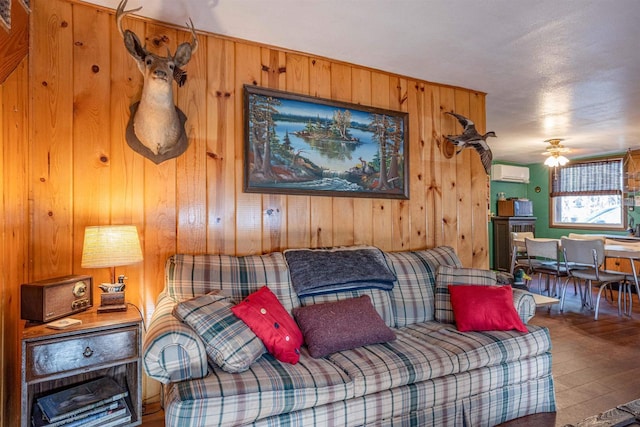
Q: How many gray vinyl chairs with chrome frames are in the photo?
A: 2